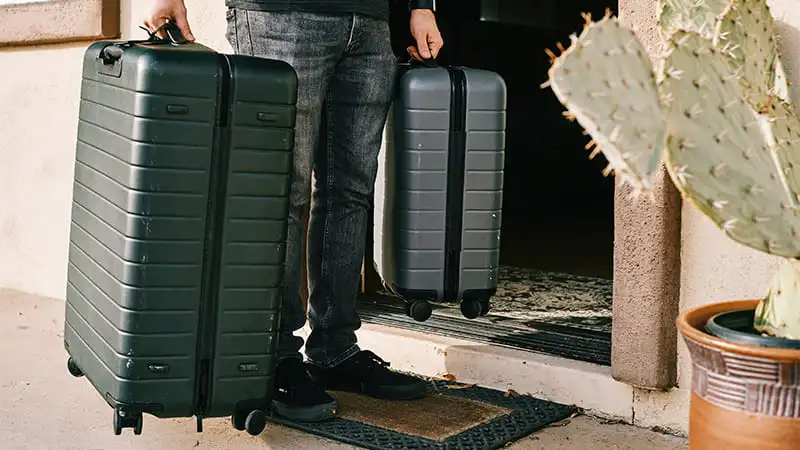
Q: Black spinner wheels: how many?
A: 5